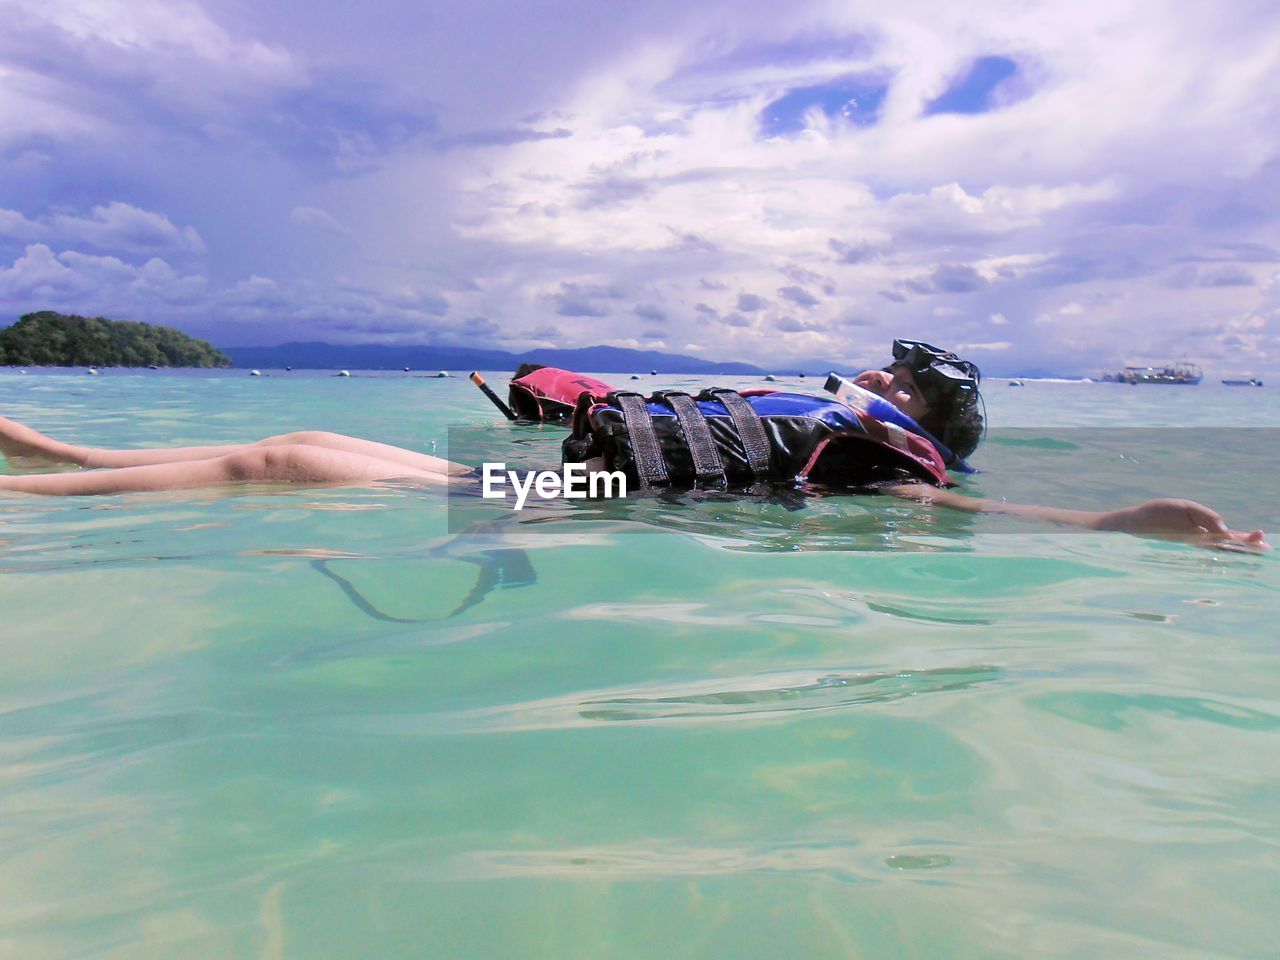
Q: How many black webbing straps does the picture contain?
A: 3